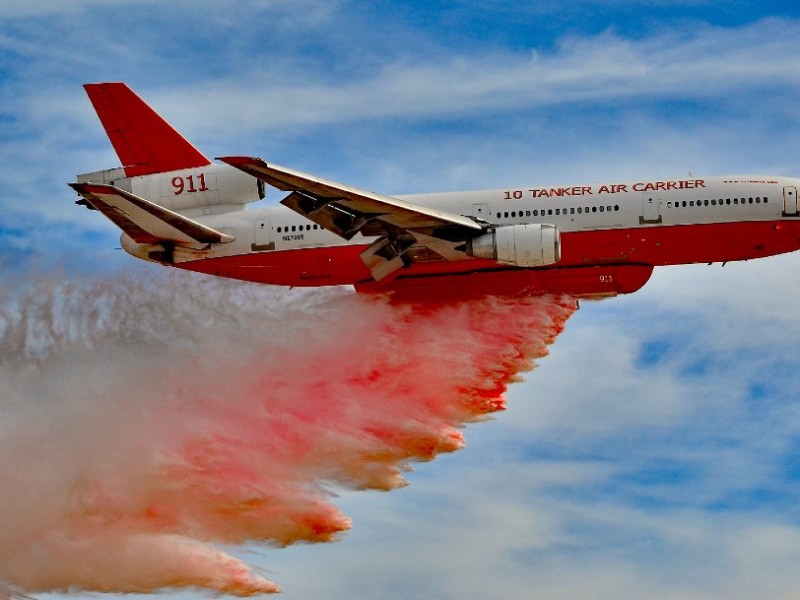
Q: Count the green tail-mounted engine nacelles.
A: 0